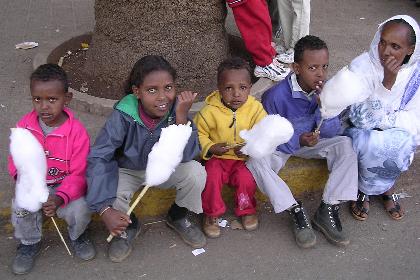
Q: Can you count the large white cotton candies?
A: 4